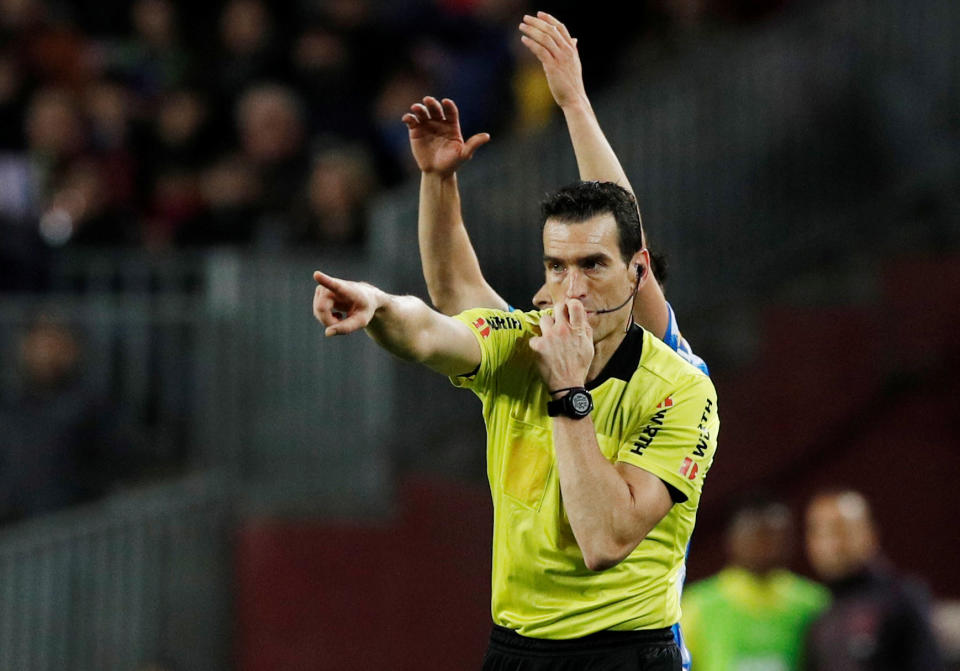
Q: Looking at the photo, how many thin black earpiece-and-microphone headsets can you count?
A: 1